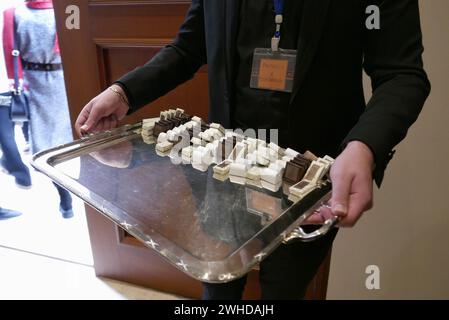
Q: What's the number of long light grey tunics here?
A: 1